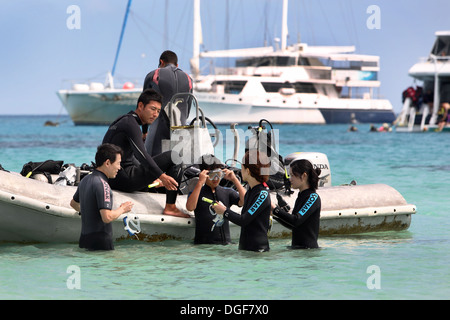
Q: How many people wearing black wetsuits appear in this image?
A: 6